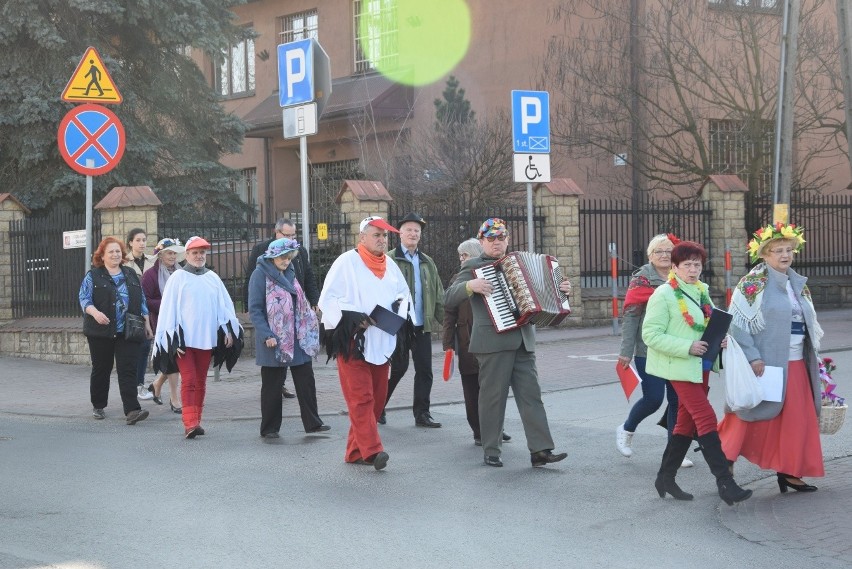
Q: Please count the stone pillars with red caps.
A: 5